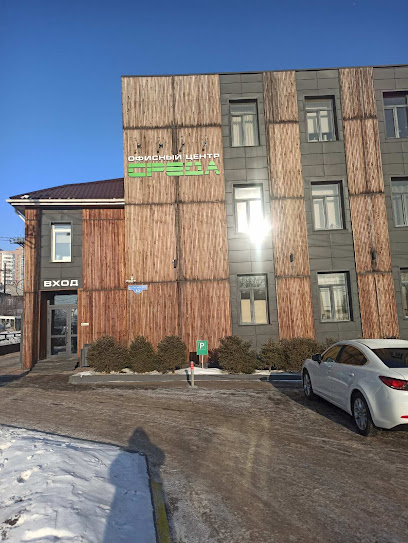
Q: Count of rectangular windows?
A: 10